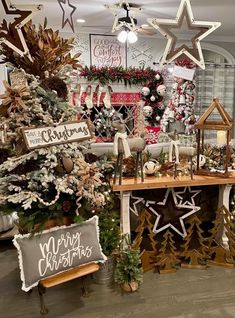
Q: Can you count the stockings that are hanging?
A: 4